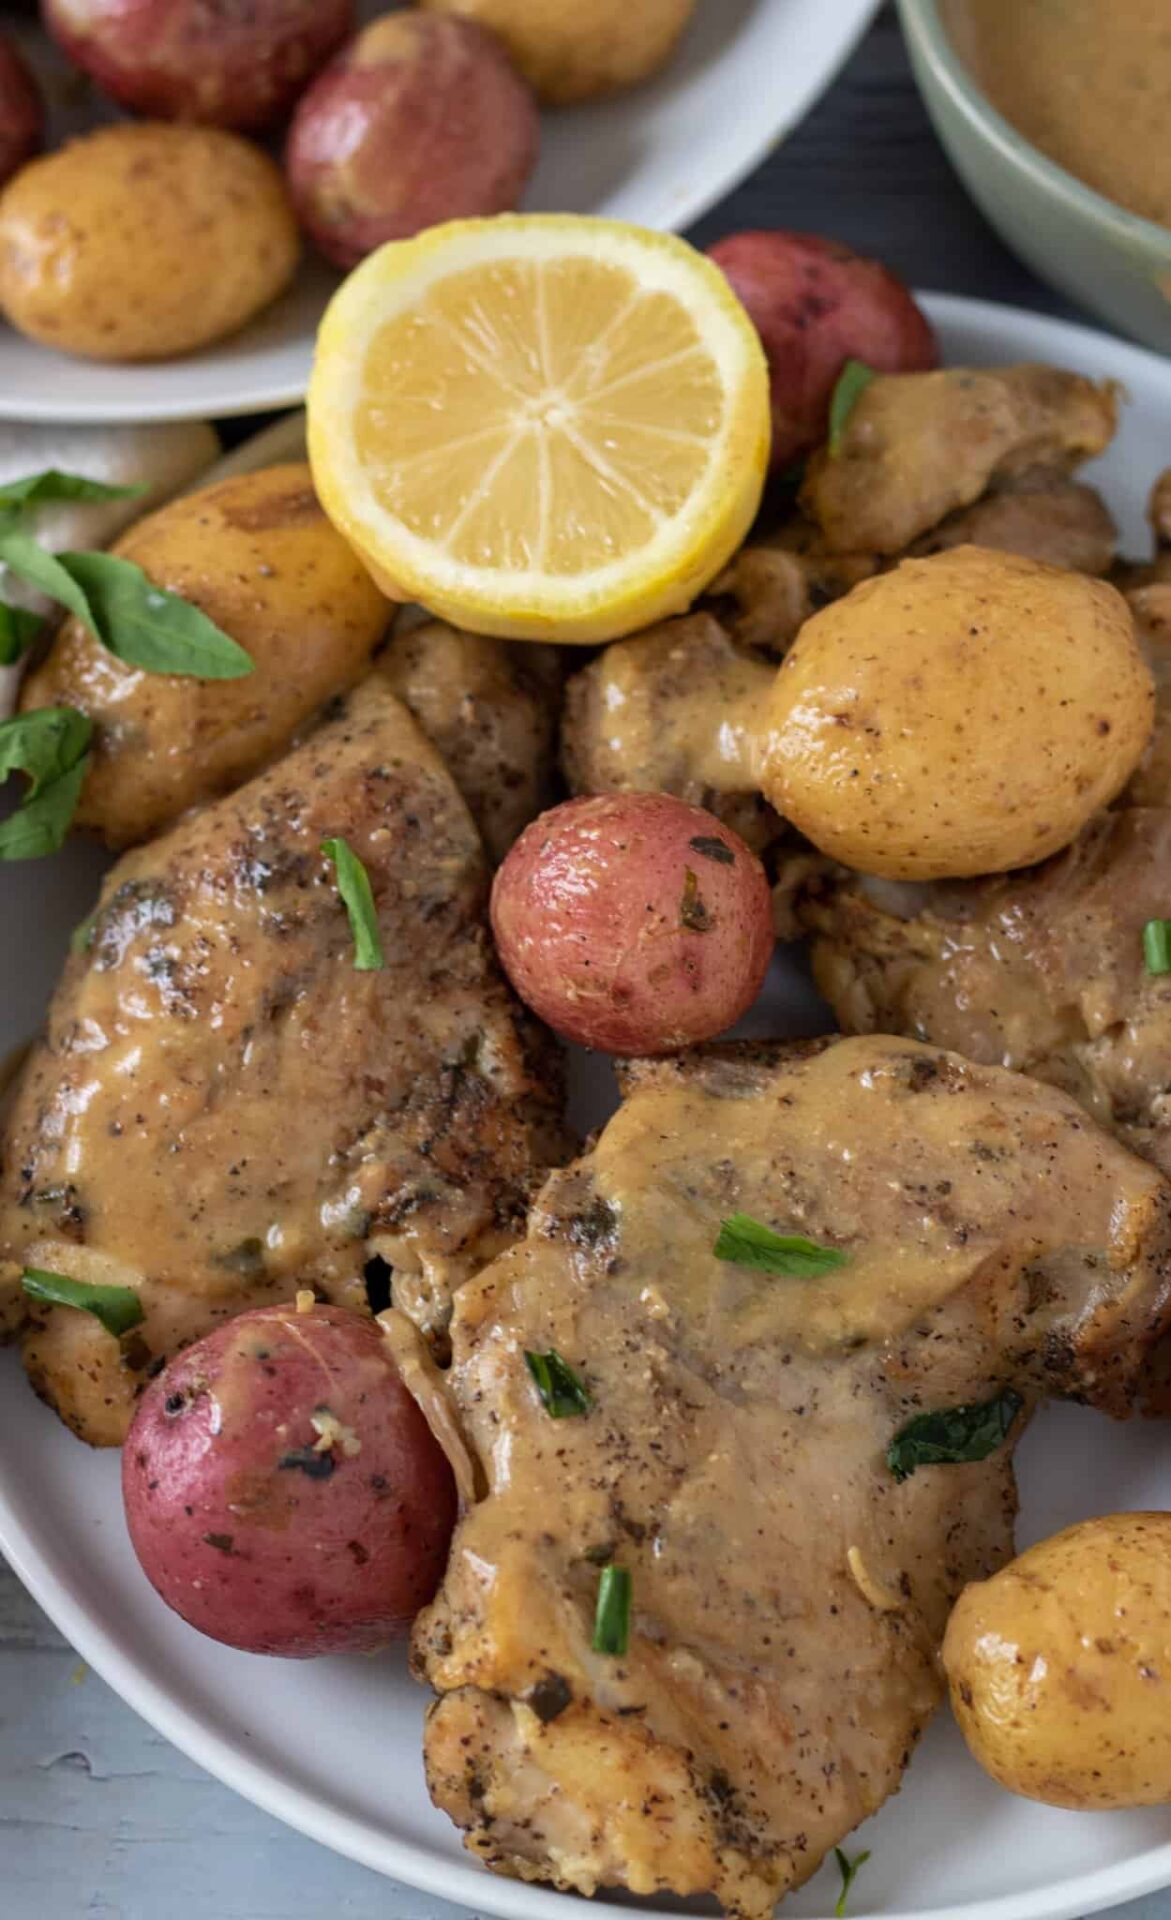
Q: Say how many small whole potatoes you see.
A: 11